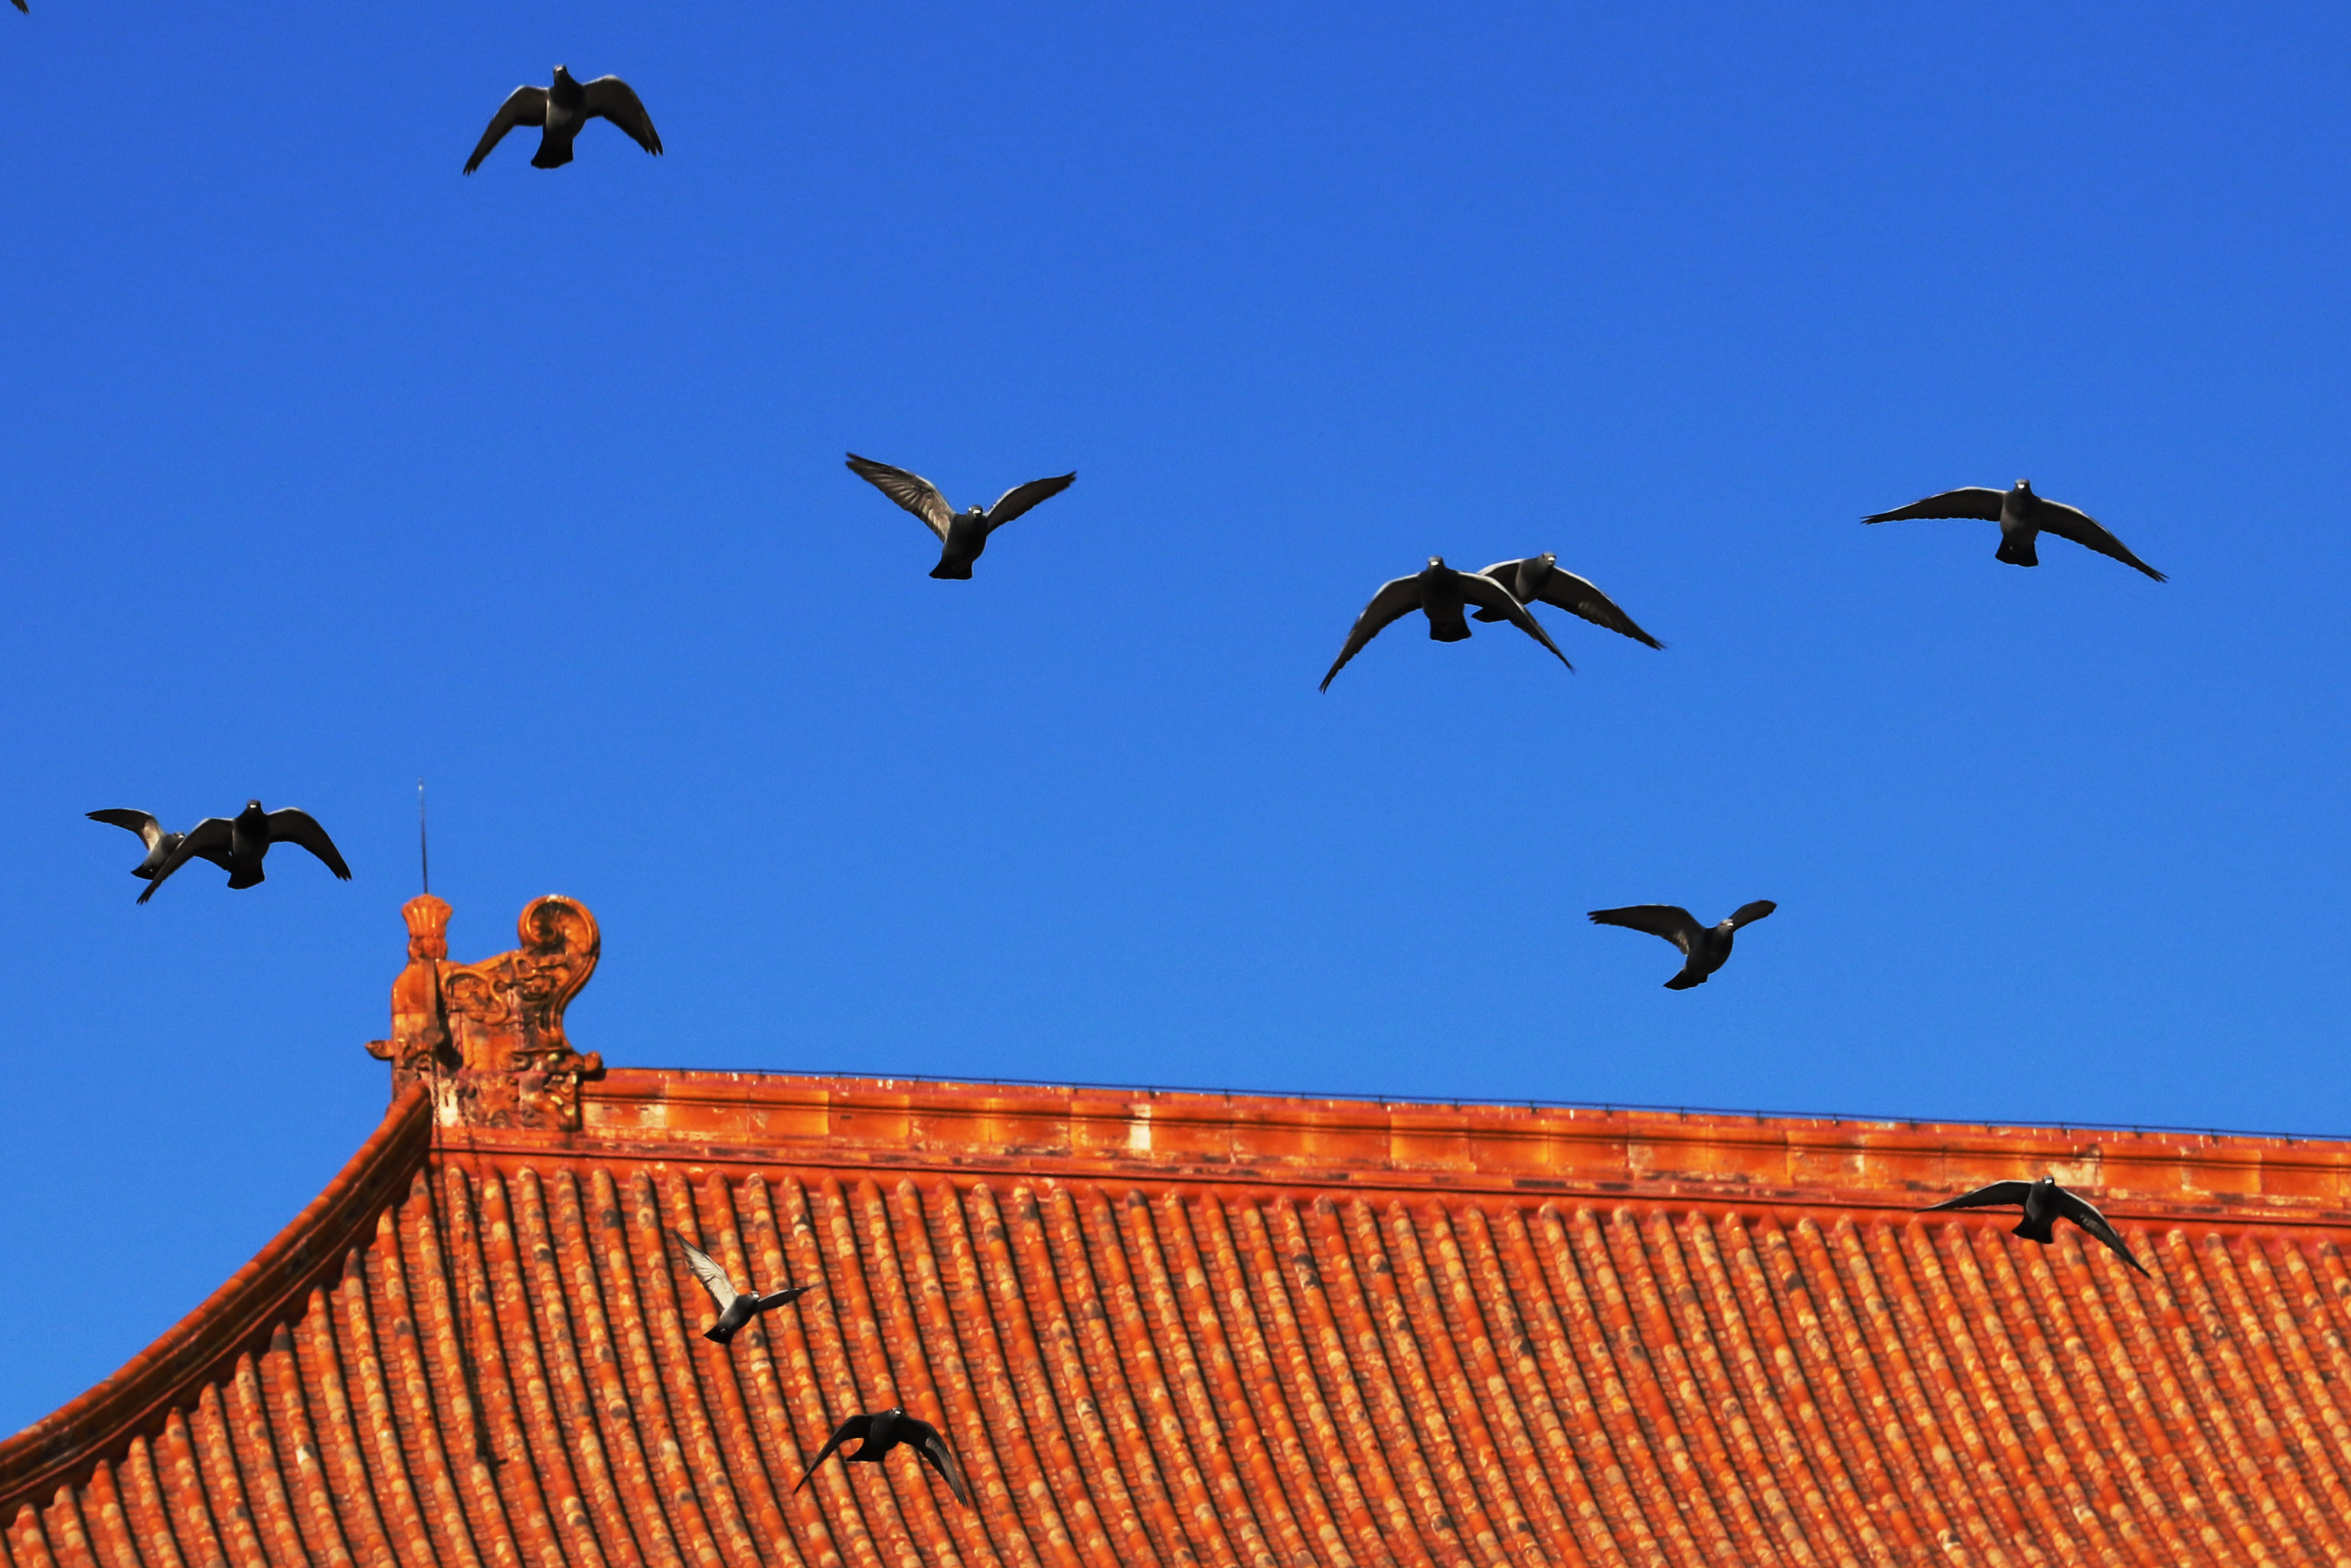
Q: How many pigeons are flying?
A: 11